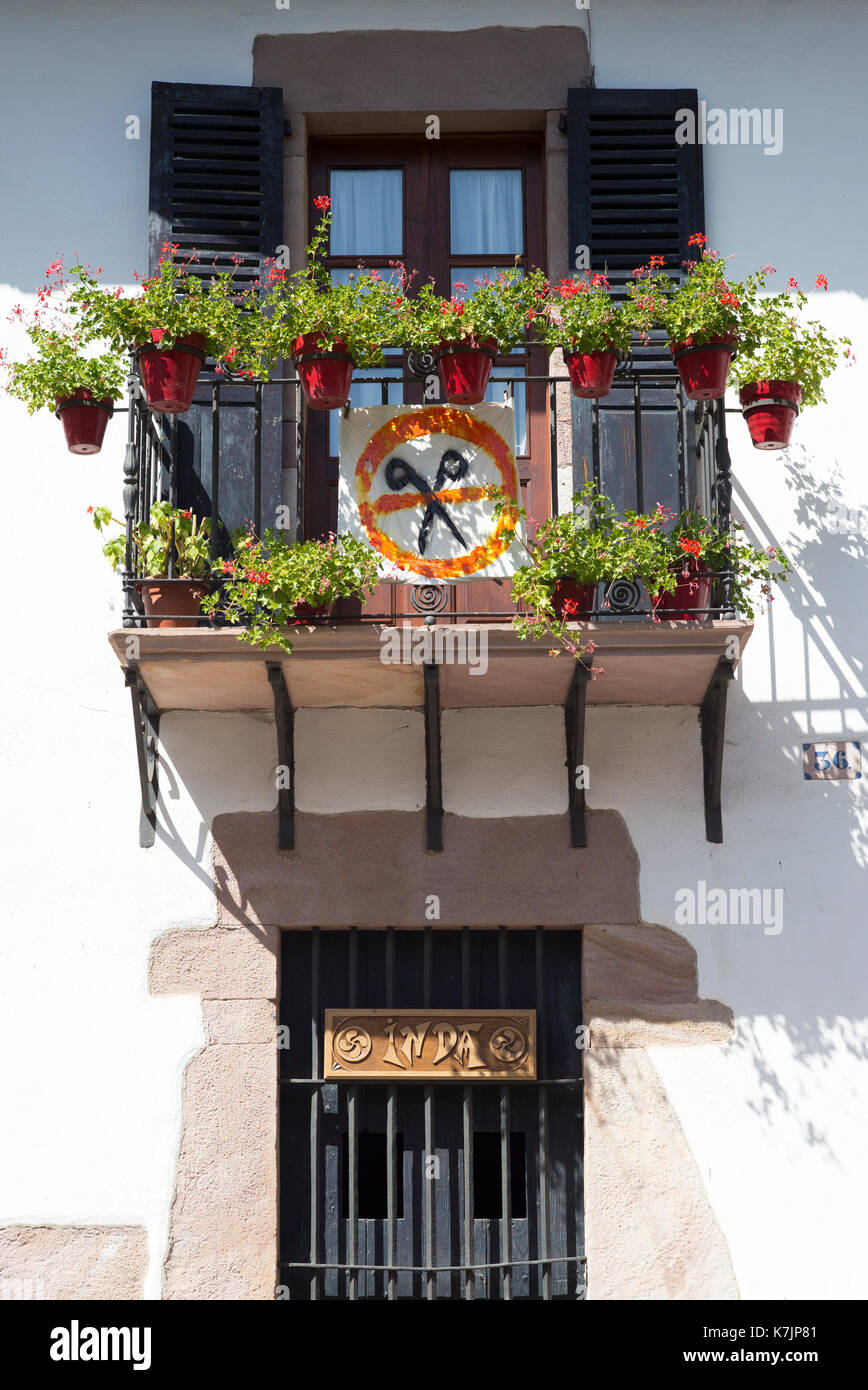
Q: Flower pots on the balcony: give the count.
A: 11